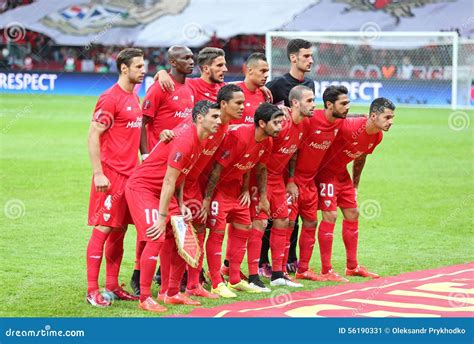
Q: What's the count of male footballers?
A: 11